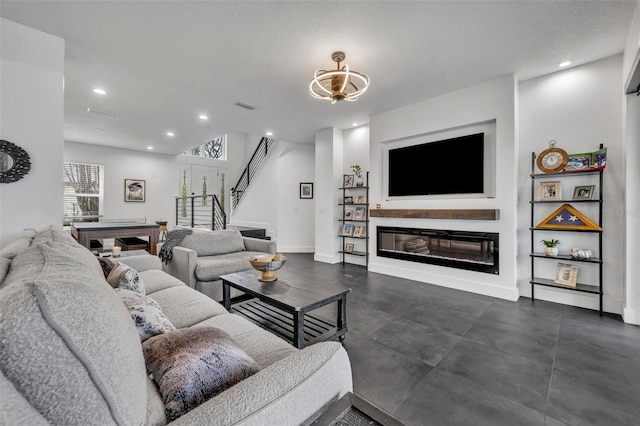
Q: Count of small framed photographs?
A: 11